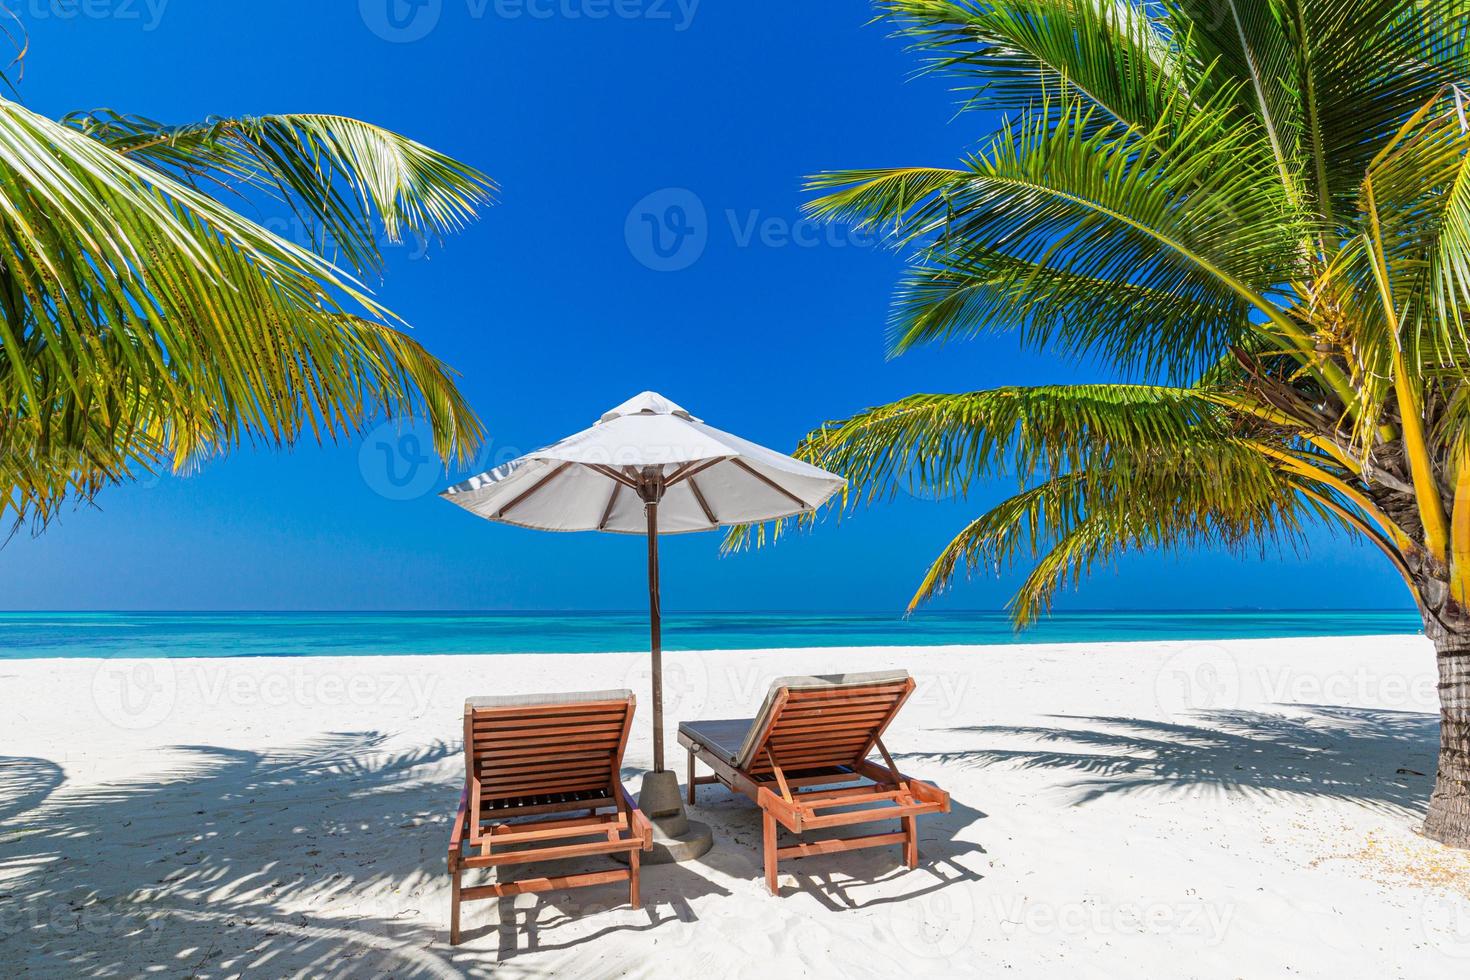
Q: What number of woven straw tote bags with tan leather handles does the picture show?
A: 0